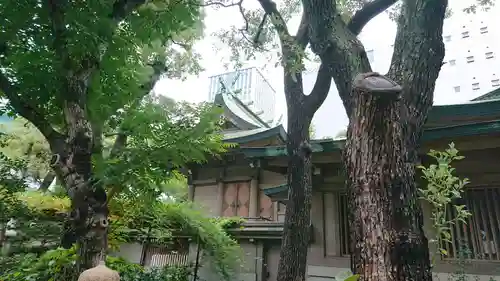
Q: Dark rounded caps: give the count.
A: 1